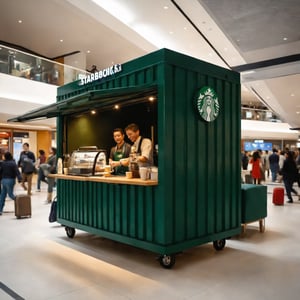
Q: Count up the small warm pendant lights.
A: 3